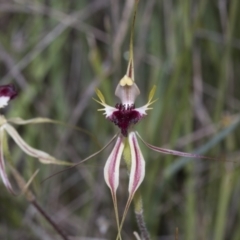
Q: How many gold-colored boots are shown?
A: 0